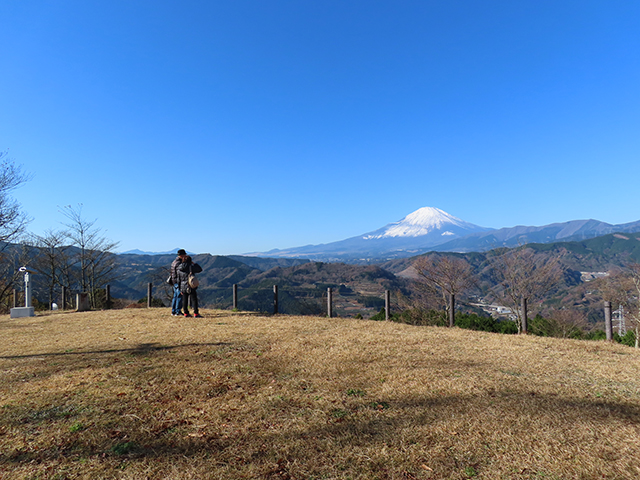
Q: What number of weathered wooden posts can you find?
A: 11